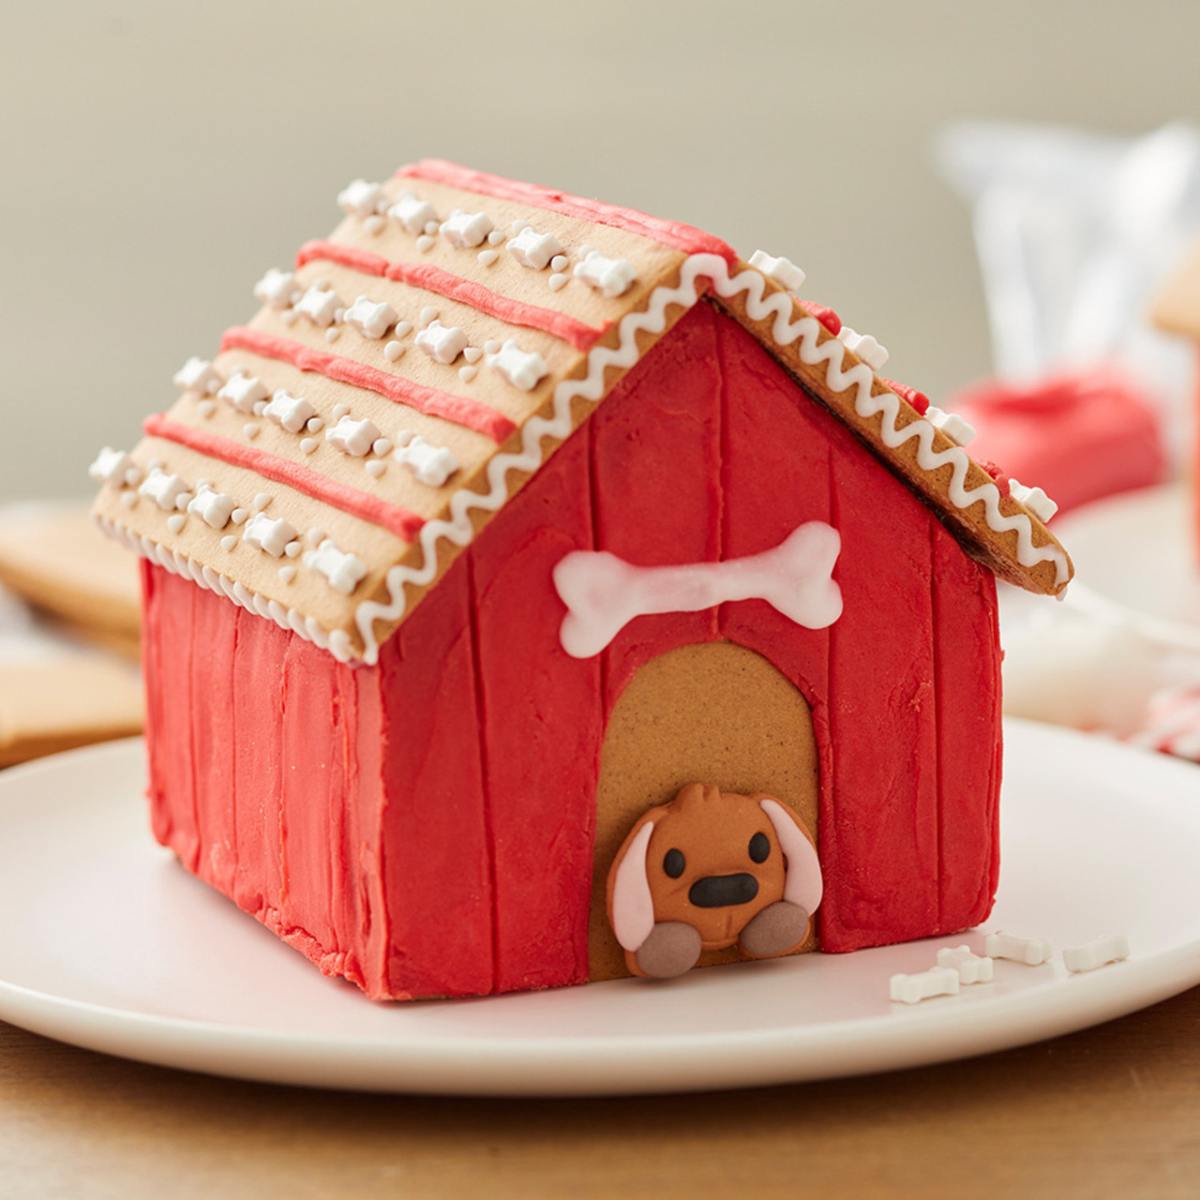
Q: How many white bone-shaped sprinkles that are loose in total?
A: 4